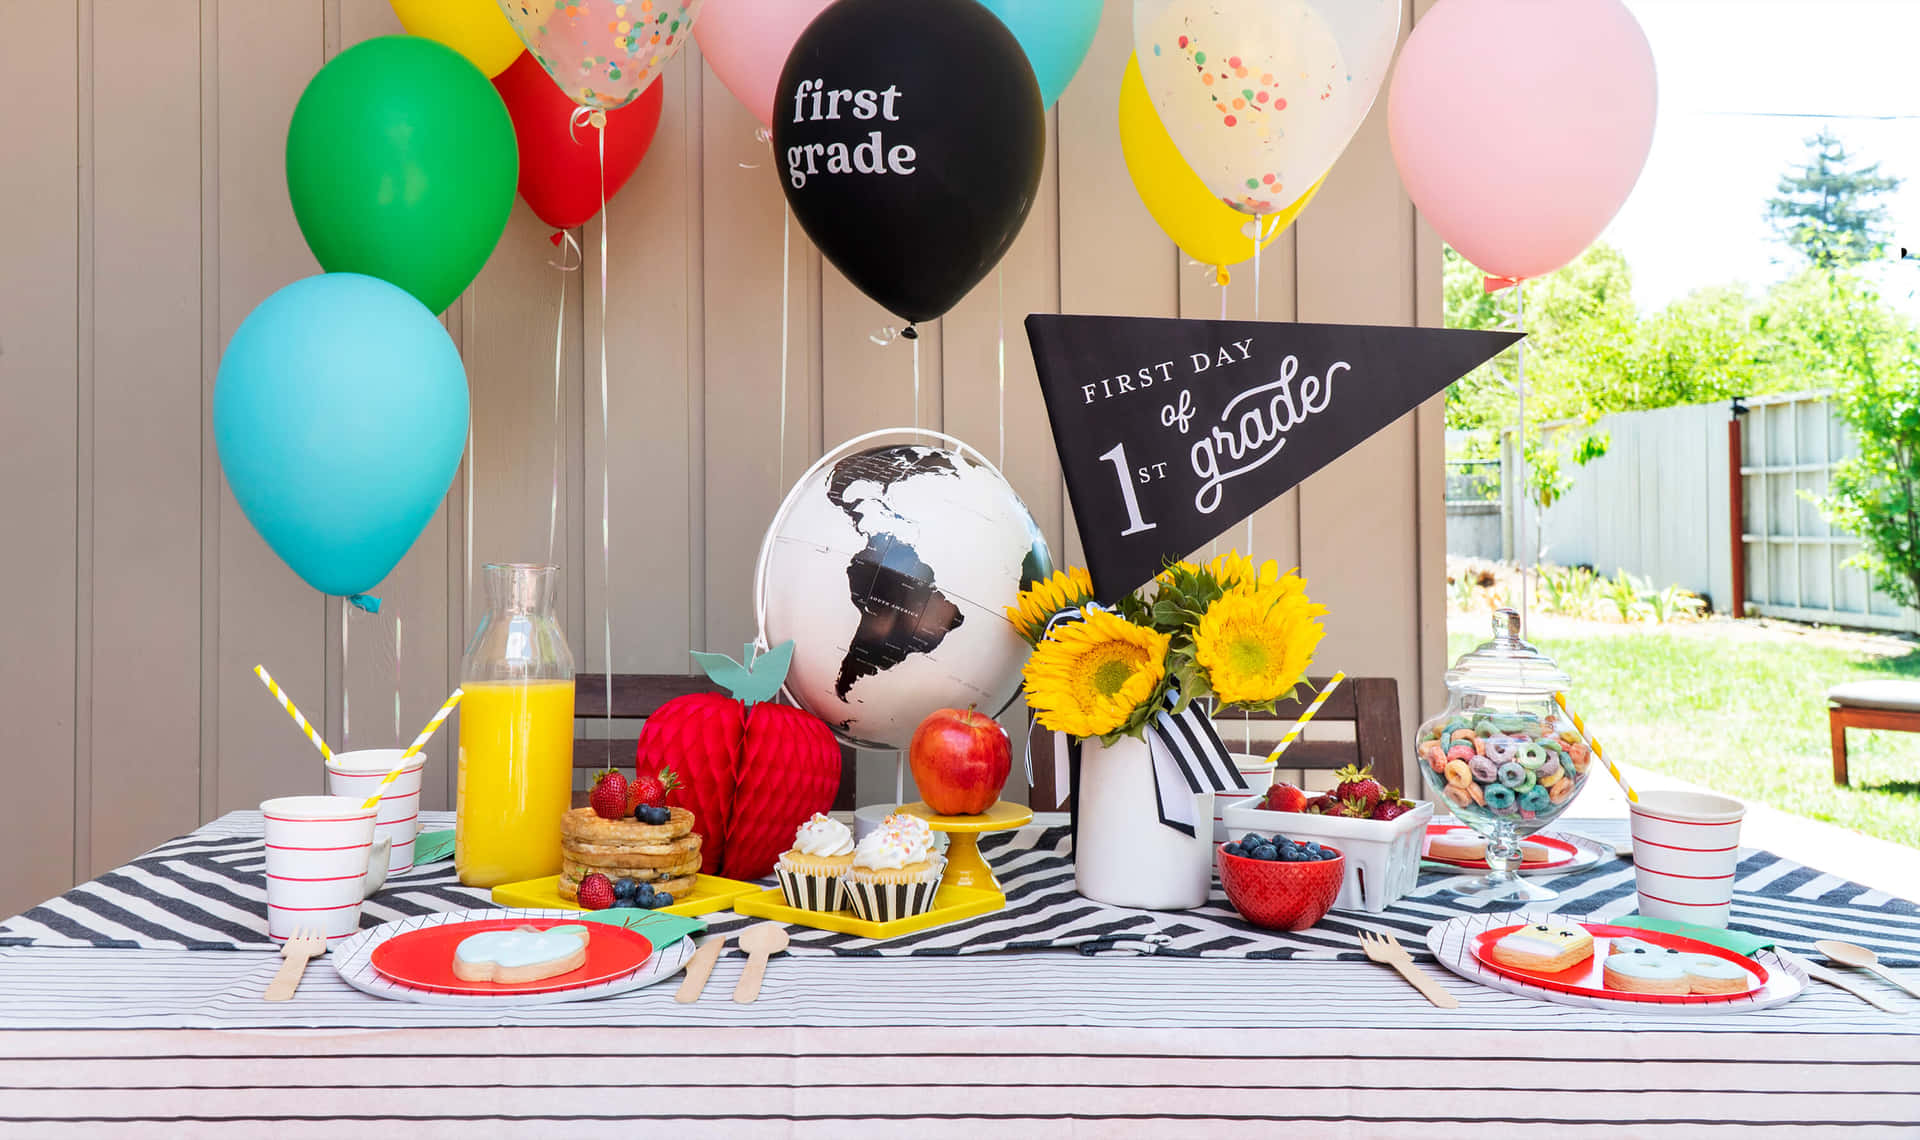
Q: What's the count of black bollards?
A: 0